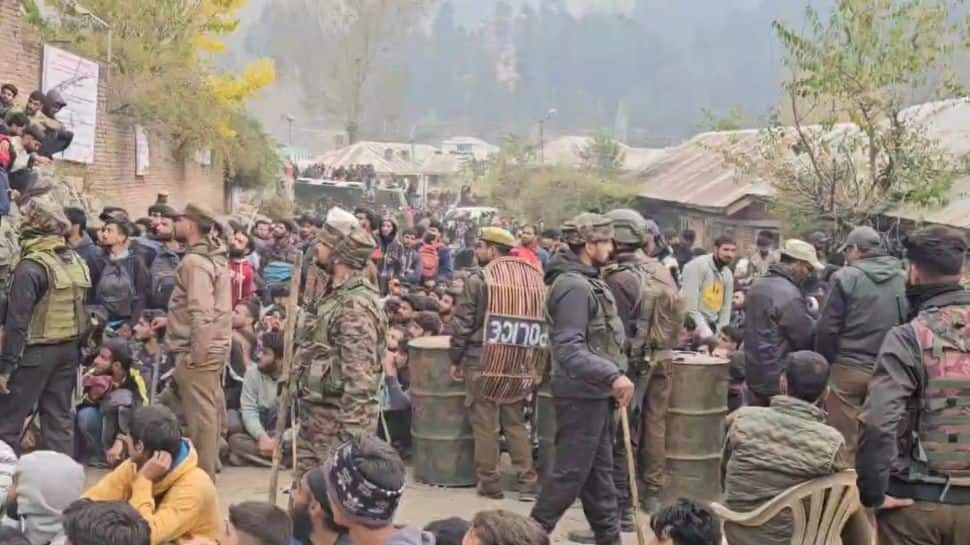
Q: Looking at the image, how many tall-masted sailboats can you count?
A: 0